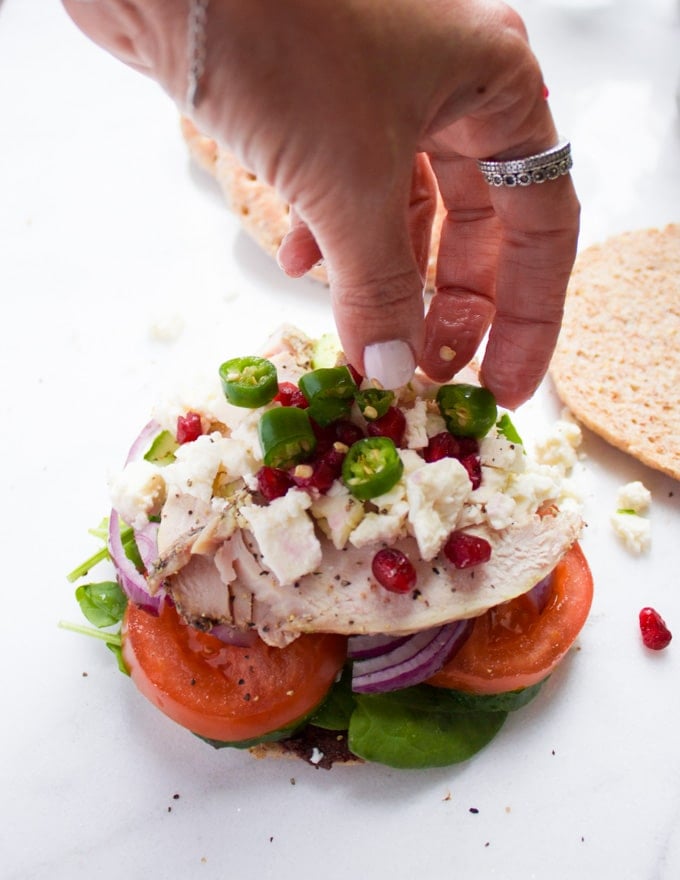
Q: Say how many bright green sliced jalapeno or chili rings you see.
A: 6